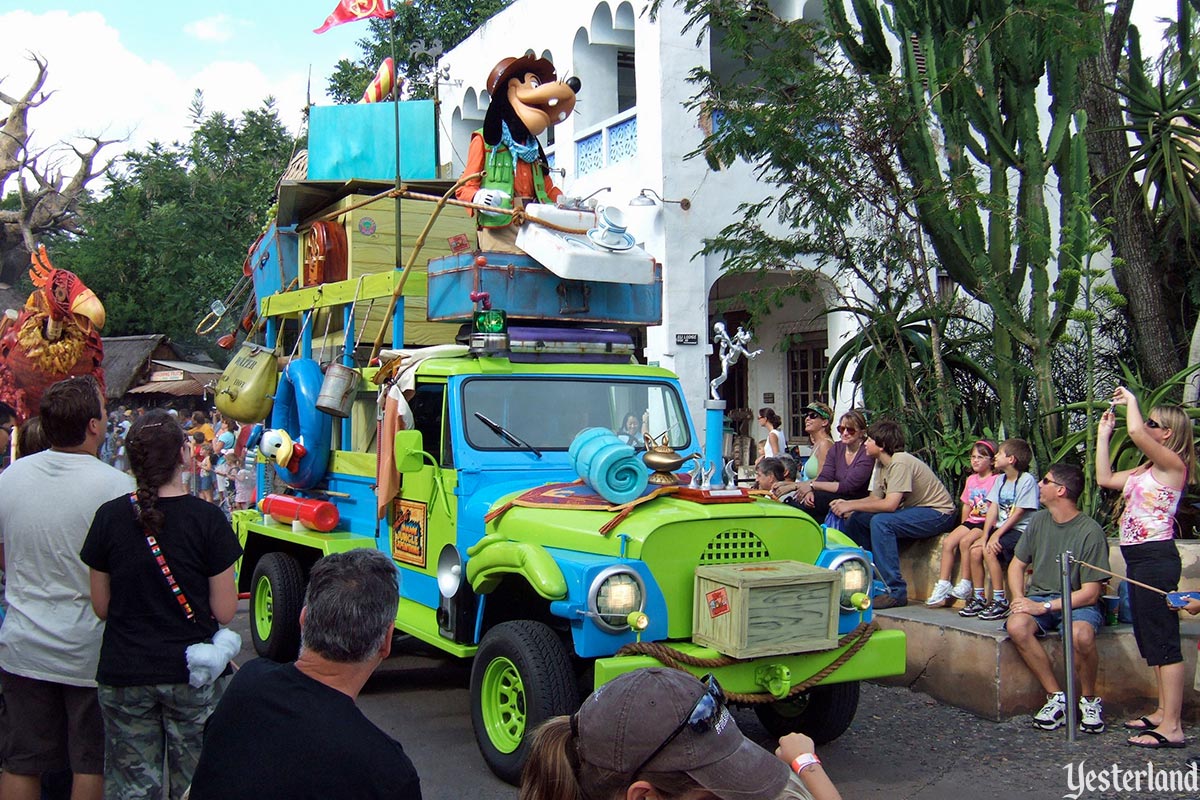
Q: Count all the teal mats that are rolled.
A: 1